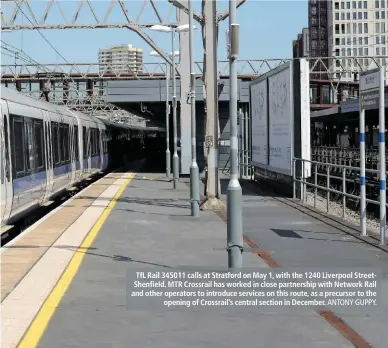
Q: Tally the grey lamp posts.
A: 4